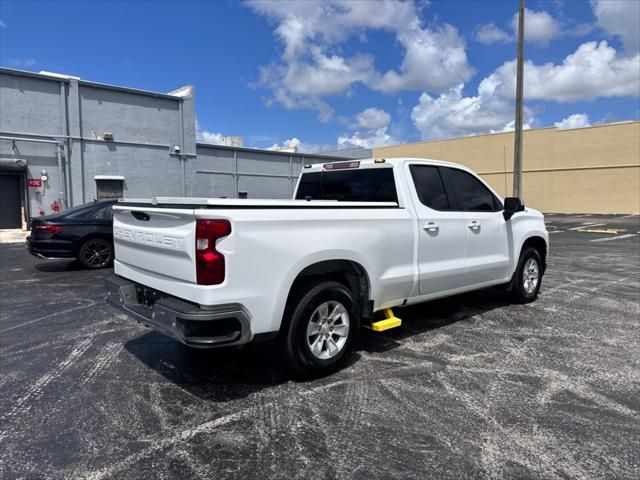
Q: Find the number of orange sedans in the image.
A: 0